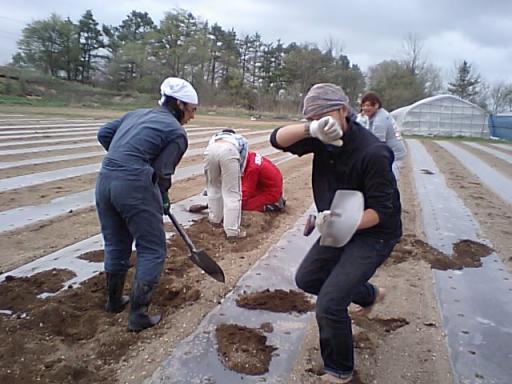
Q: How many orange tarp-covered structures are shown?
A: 0